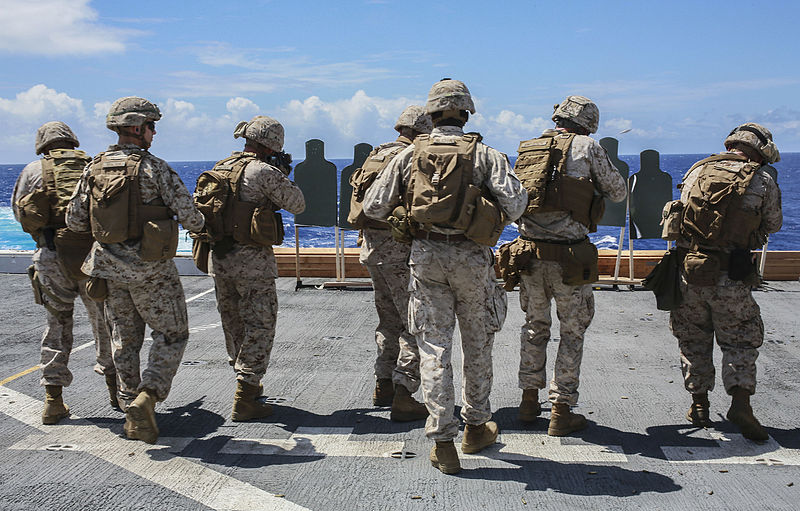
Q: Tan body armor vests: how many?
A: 7